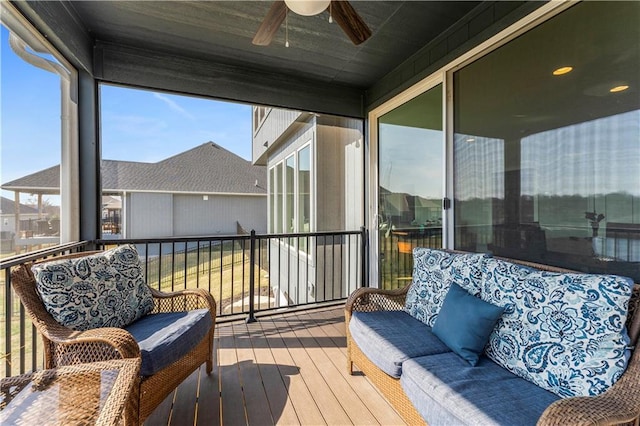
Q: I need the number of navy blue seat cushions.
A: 3